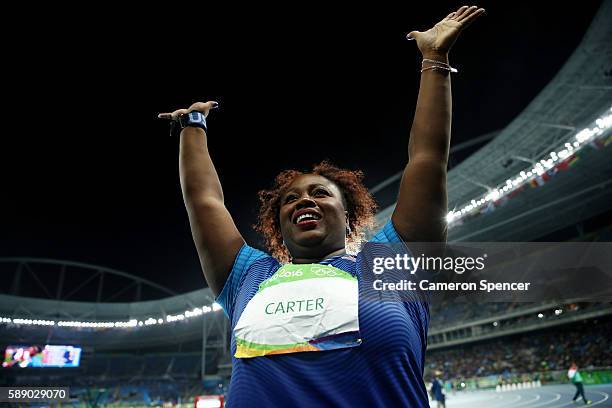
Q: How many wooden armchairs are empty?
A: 0